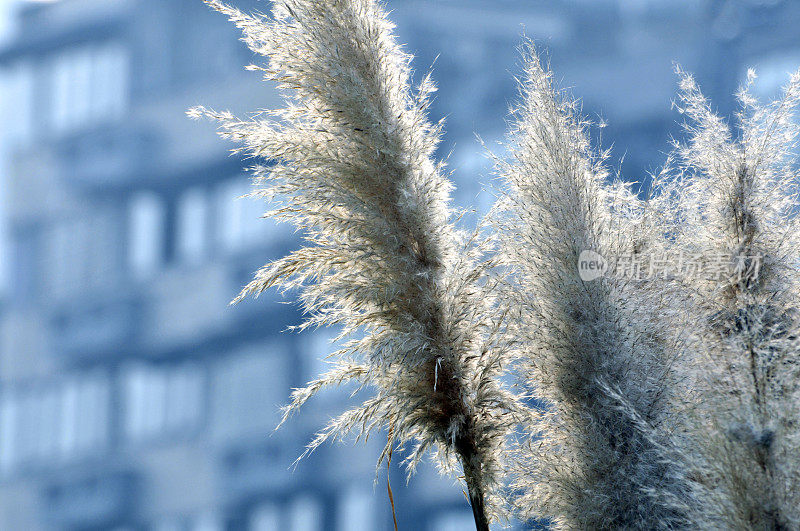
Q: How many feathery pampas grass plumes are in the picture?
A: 3